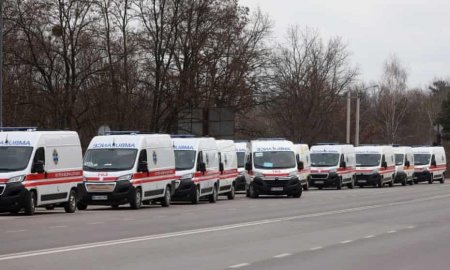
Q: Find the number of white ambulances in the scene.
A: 11